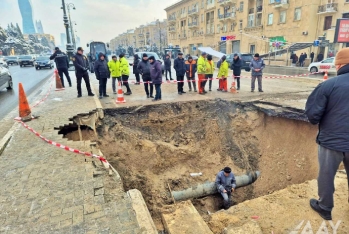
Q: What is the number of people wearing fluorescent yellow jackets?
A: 5